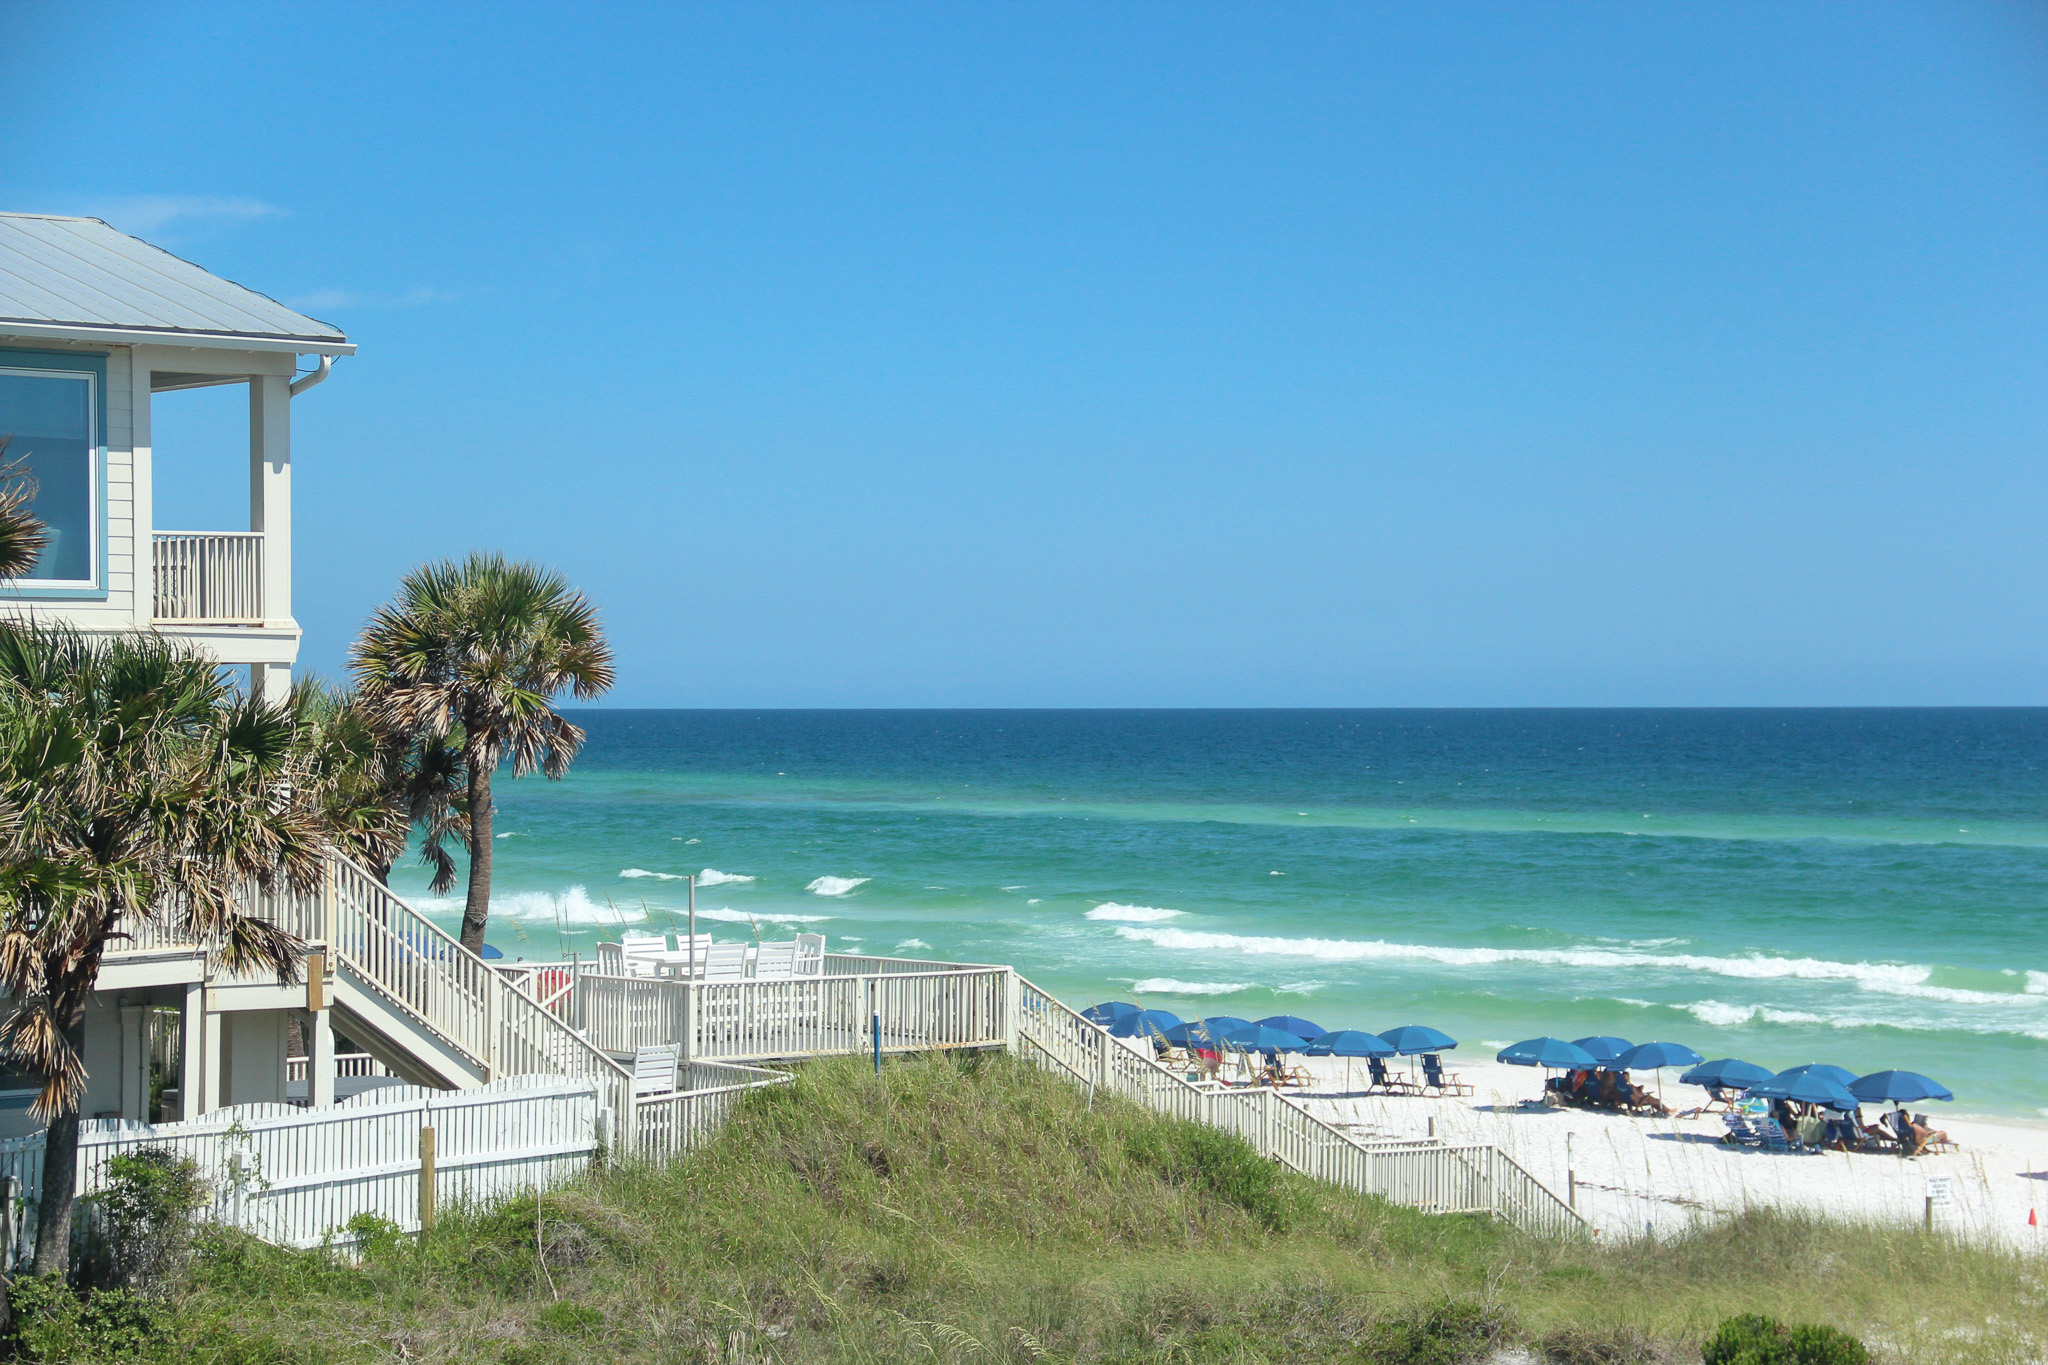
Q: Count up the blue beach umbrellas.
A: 15